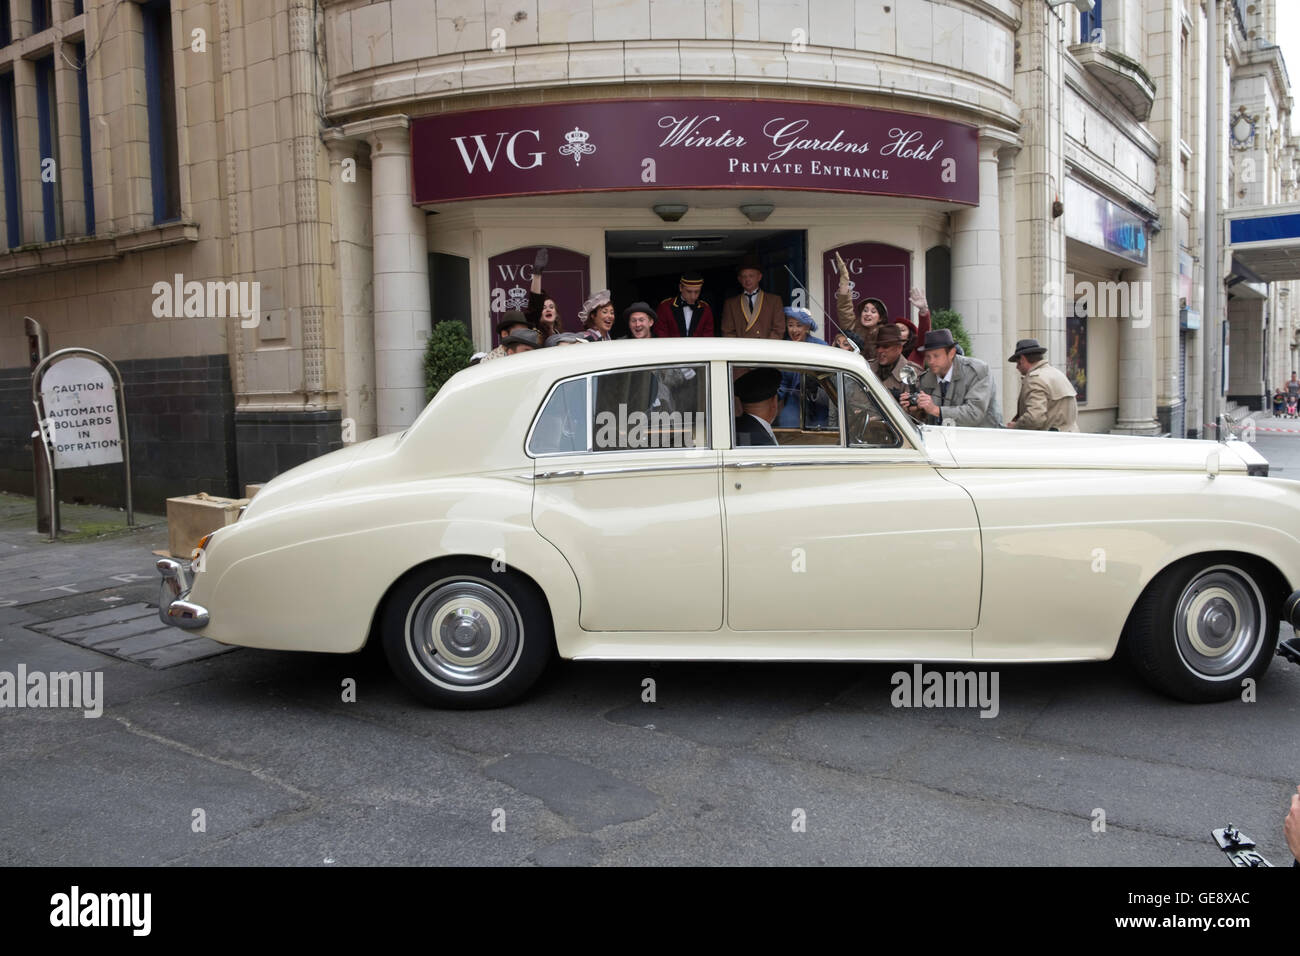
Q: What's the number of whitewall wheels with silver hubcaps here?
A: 2